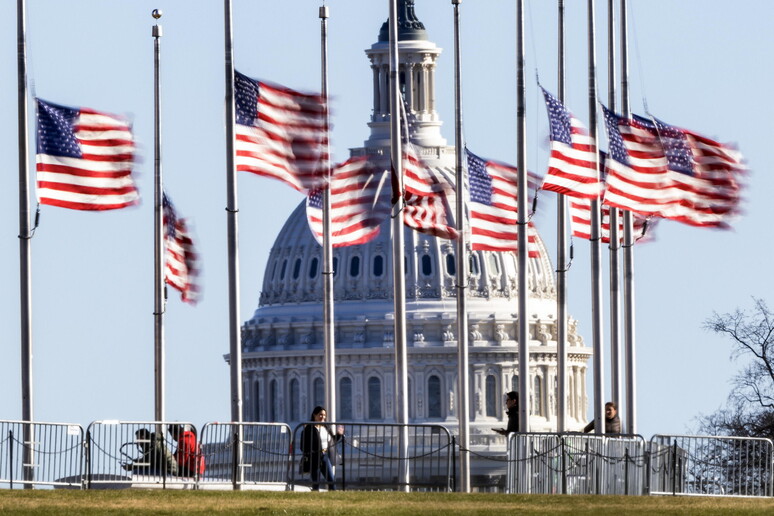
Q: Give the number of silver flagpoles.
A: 11